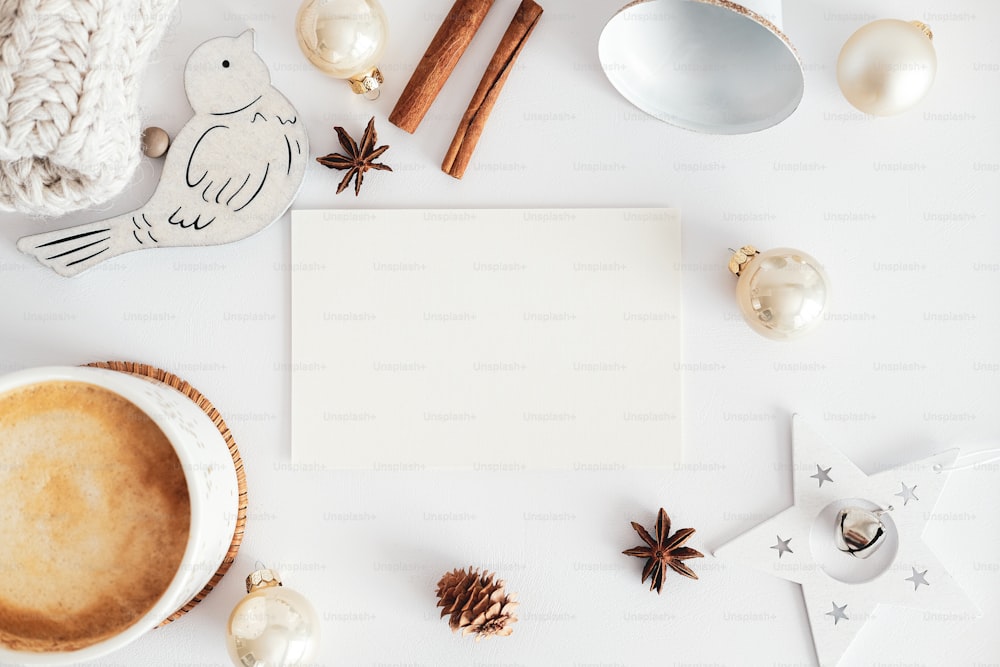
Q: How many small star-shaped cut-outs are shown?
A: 5